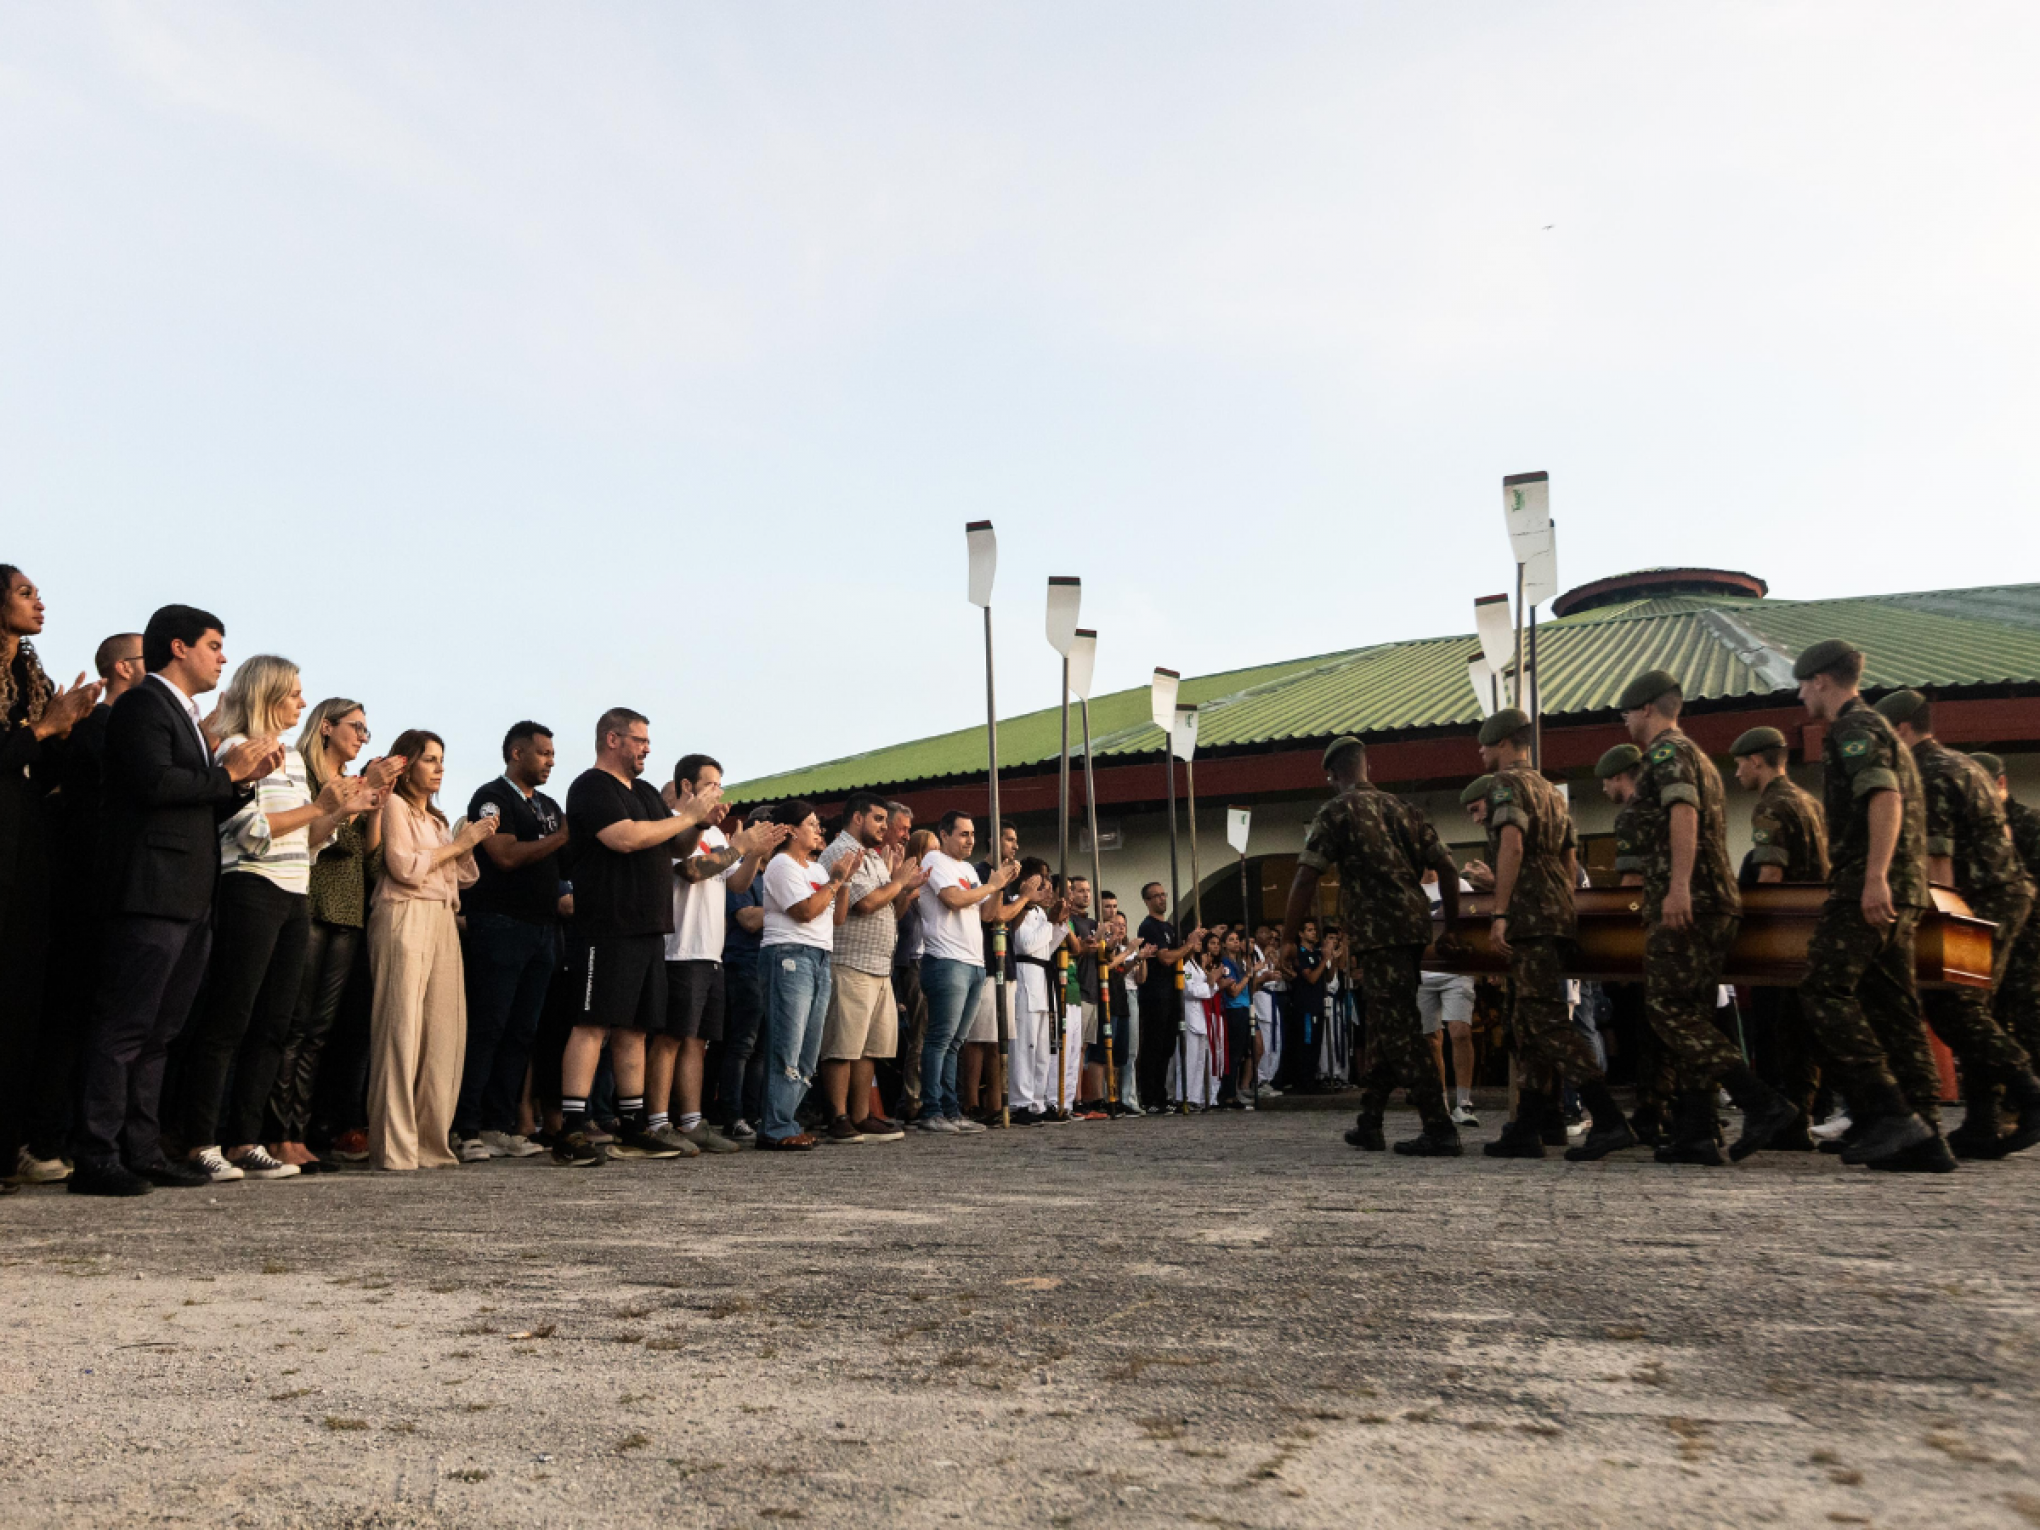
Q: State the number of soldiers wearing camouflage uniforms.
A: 9